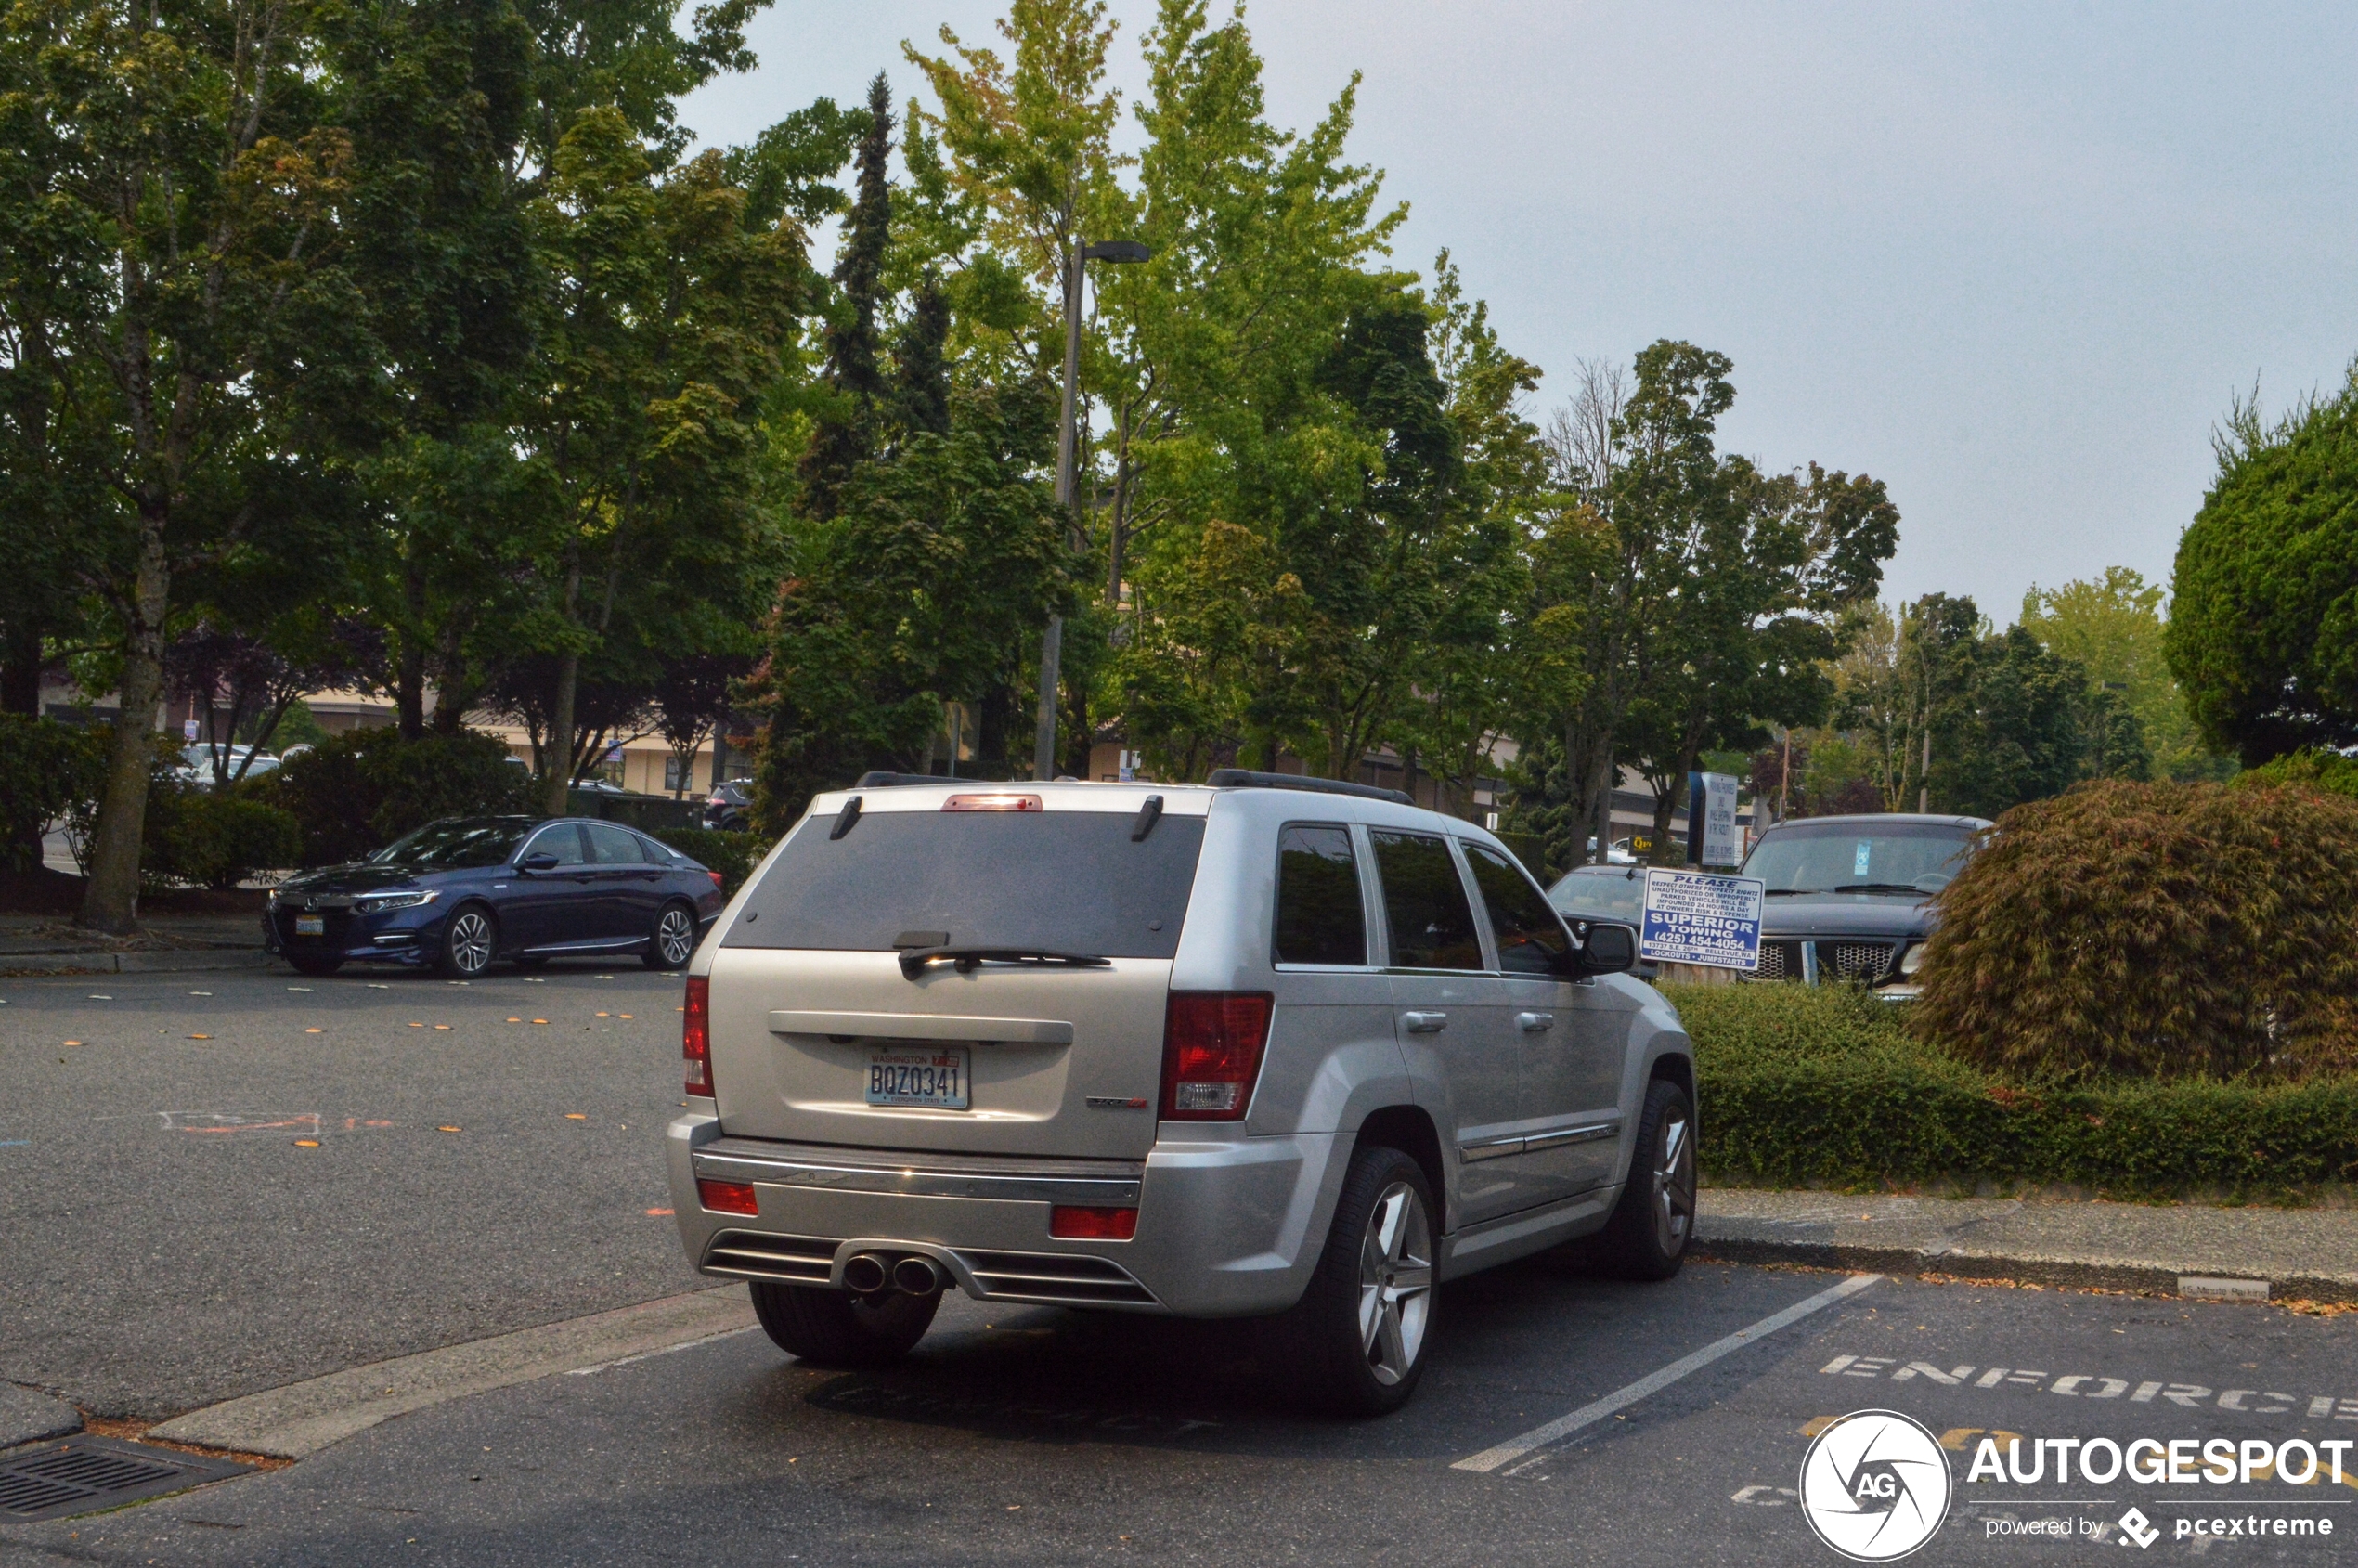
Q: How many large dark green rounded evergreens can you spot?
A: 1